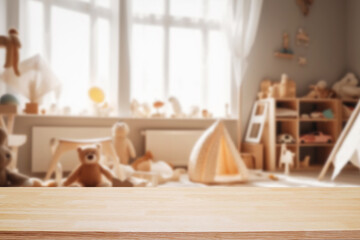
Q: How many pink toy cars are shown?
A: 1